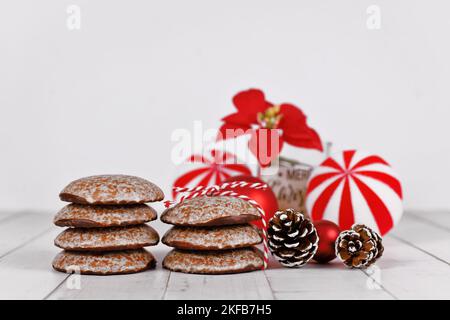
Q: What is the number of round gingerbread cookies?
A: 7